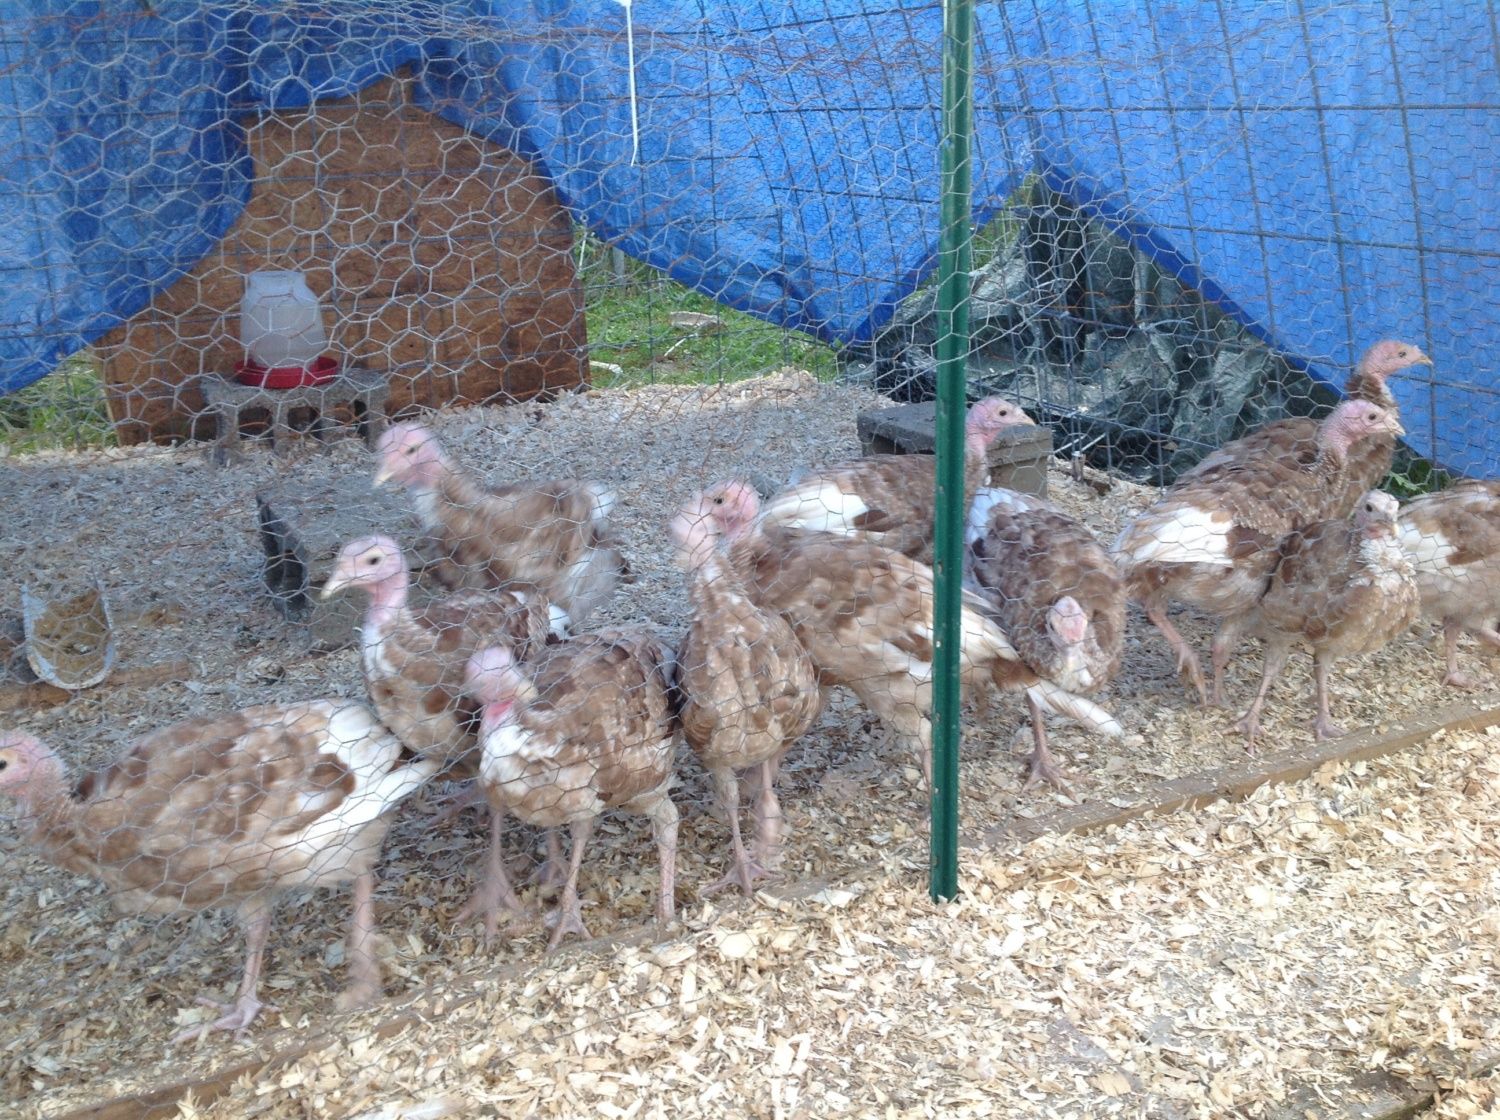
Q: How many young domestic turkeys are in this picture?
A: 12